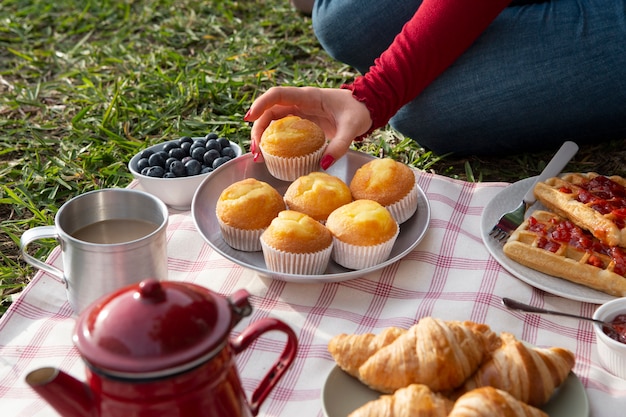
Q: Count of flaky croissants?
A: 5